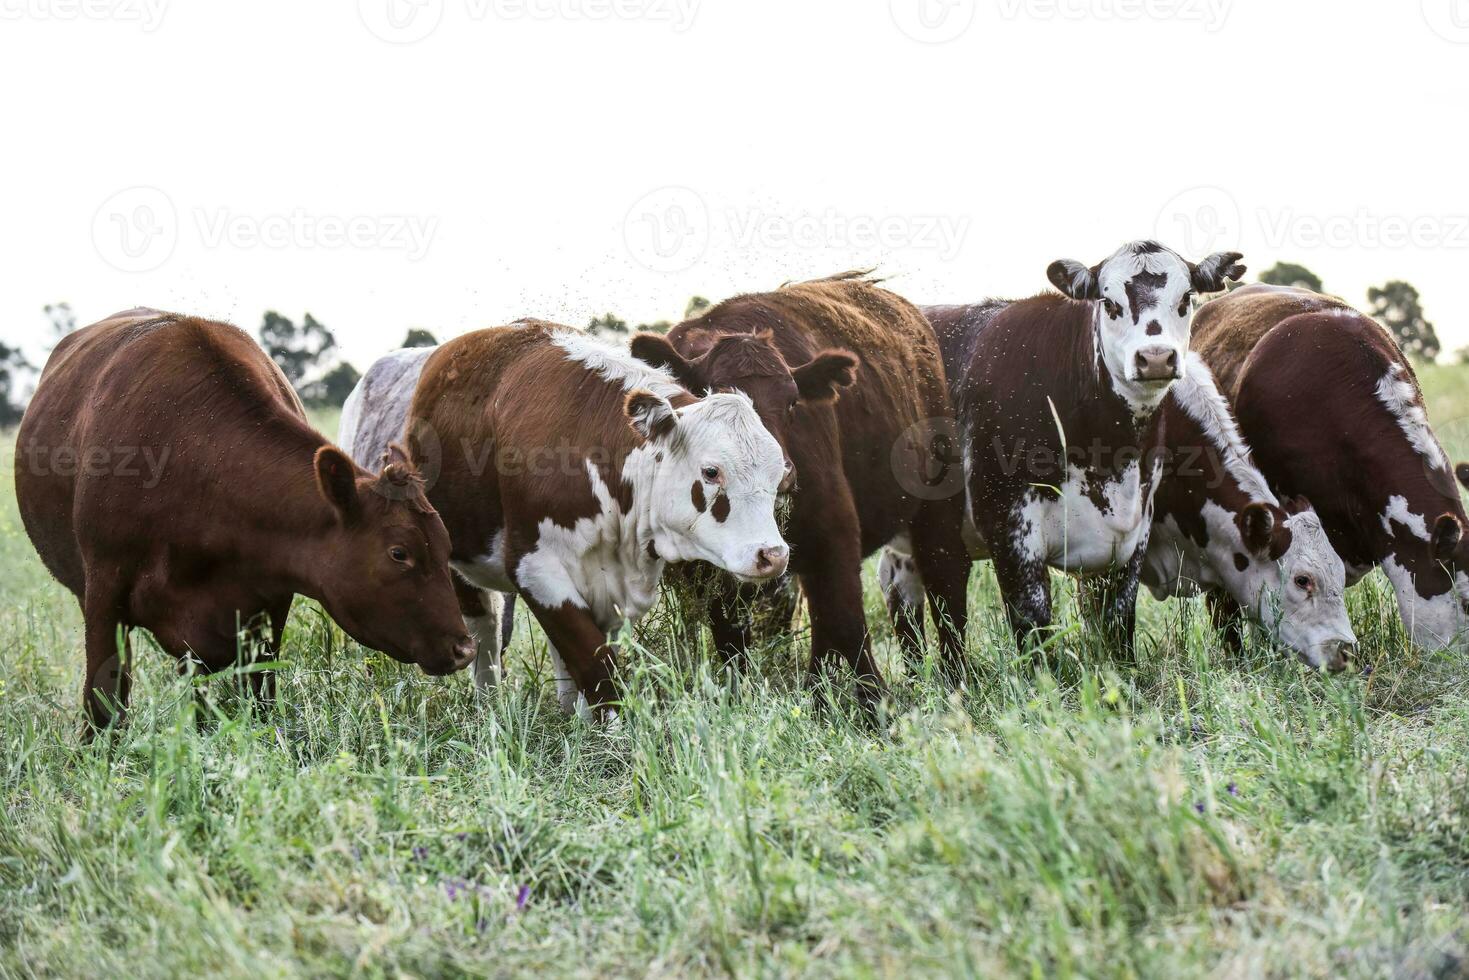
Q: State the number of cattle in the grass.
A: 7